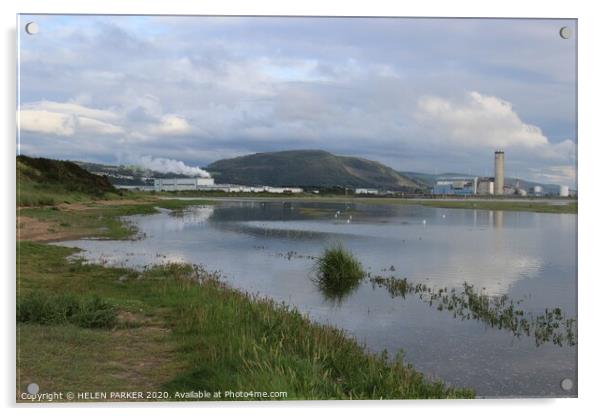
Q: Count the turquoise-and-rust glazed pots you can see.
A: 0